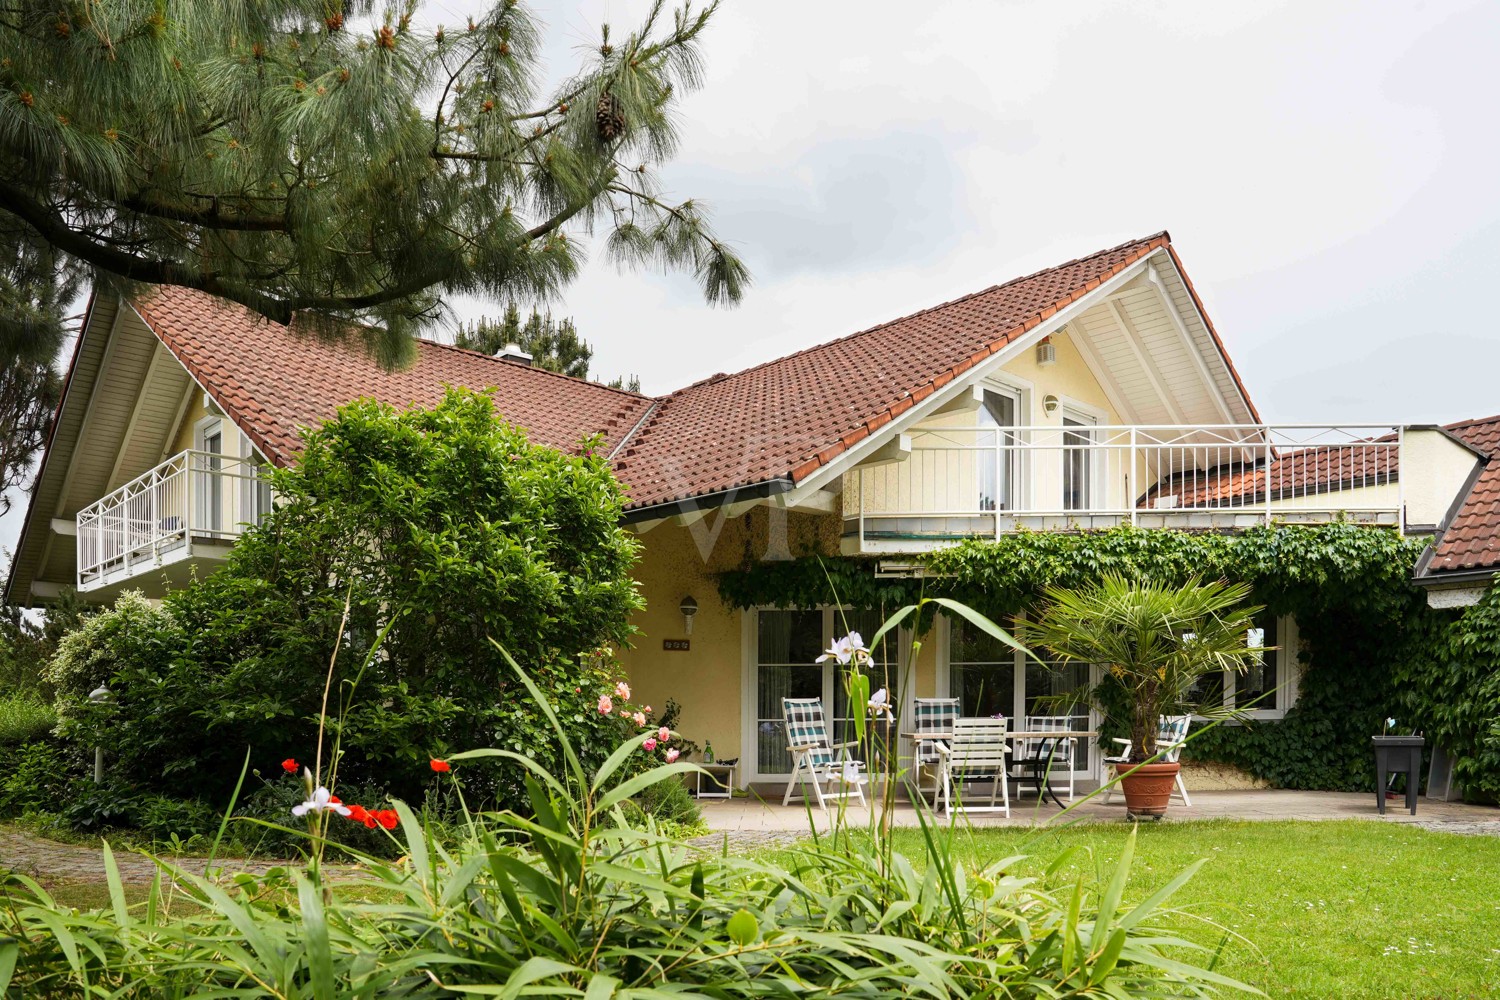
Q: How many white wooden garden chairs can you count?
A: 5